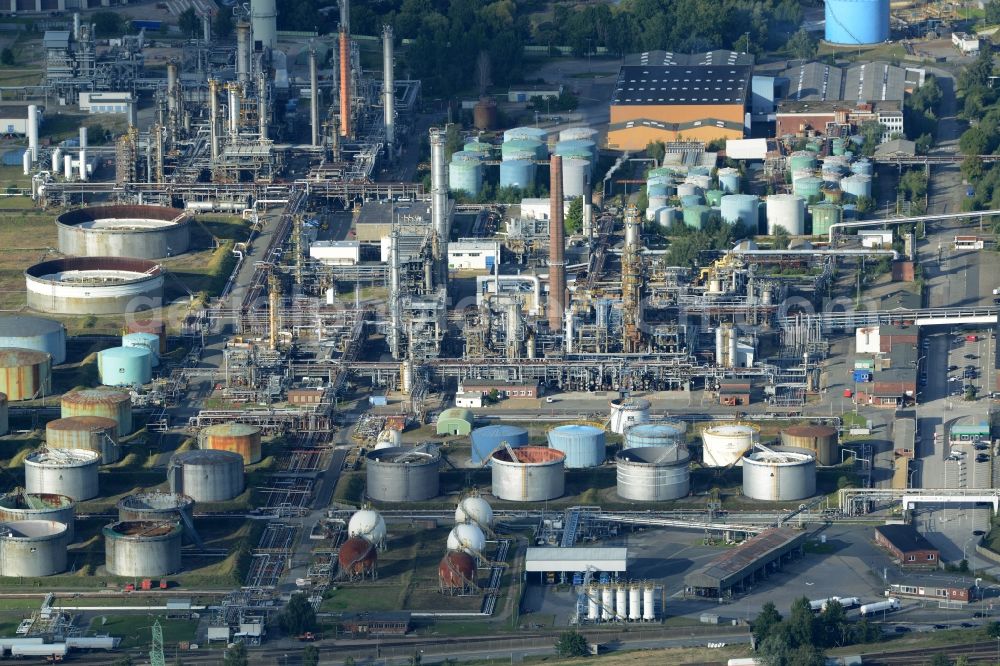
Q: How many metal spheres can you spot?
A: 5